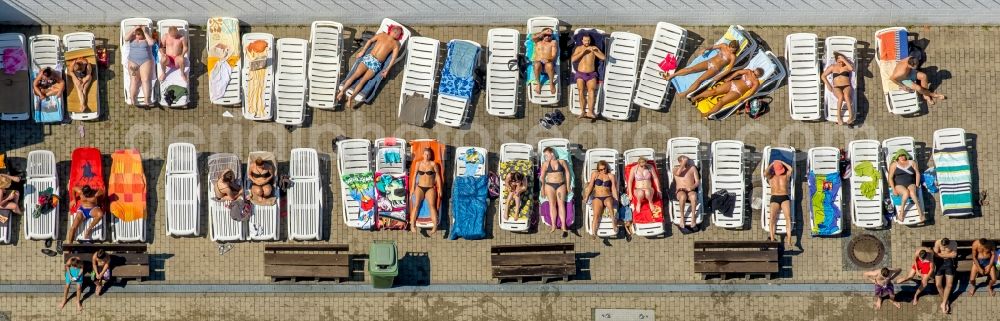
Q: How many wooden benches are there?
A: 5